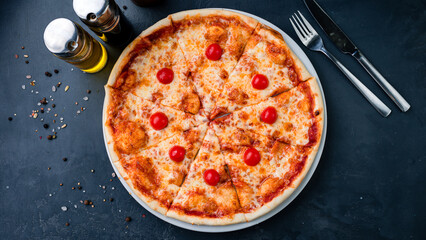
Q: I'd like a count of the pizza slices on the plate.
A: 8